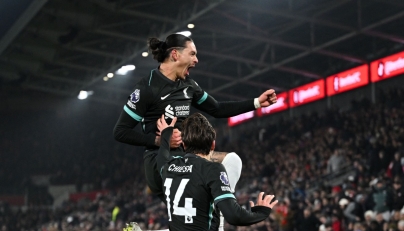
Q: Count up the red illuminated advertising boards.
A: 5